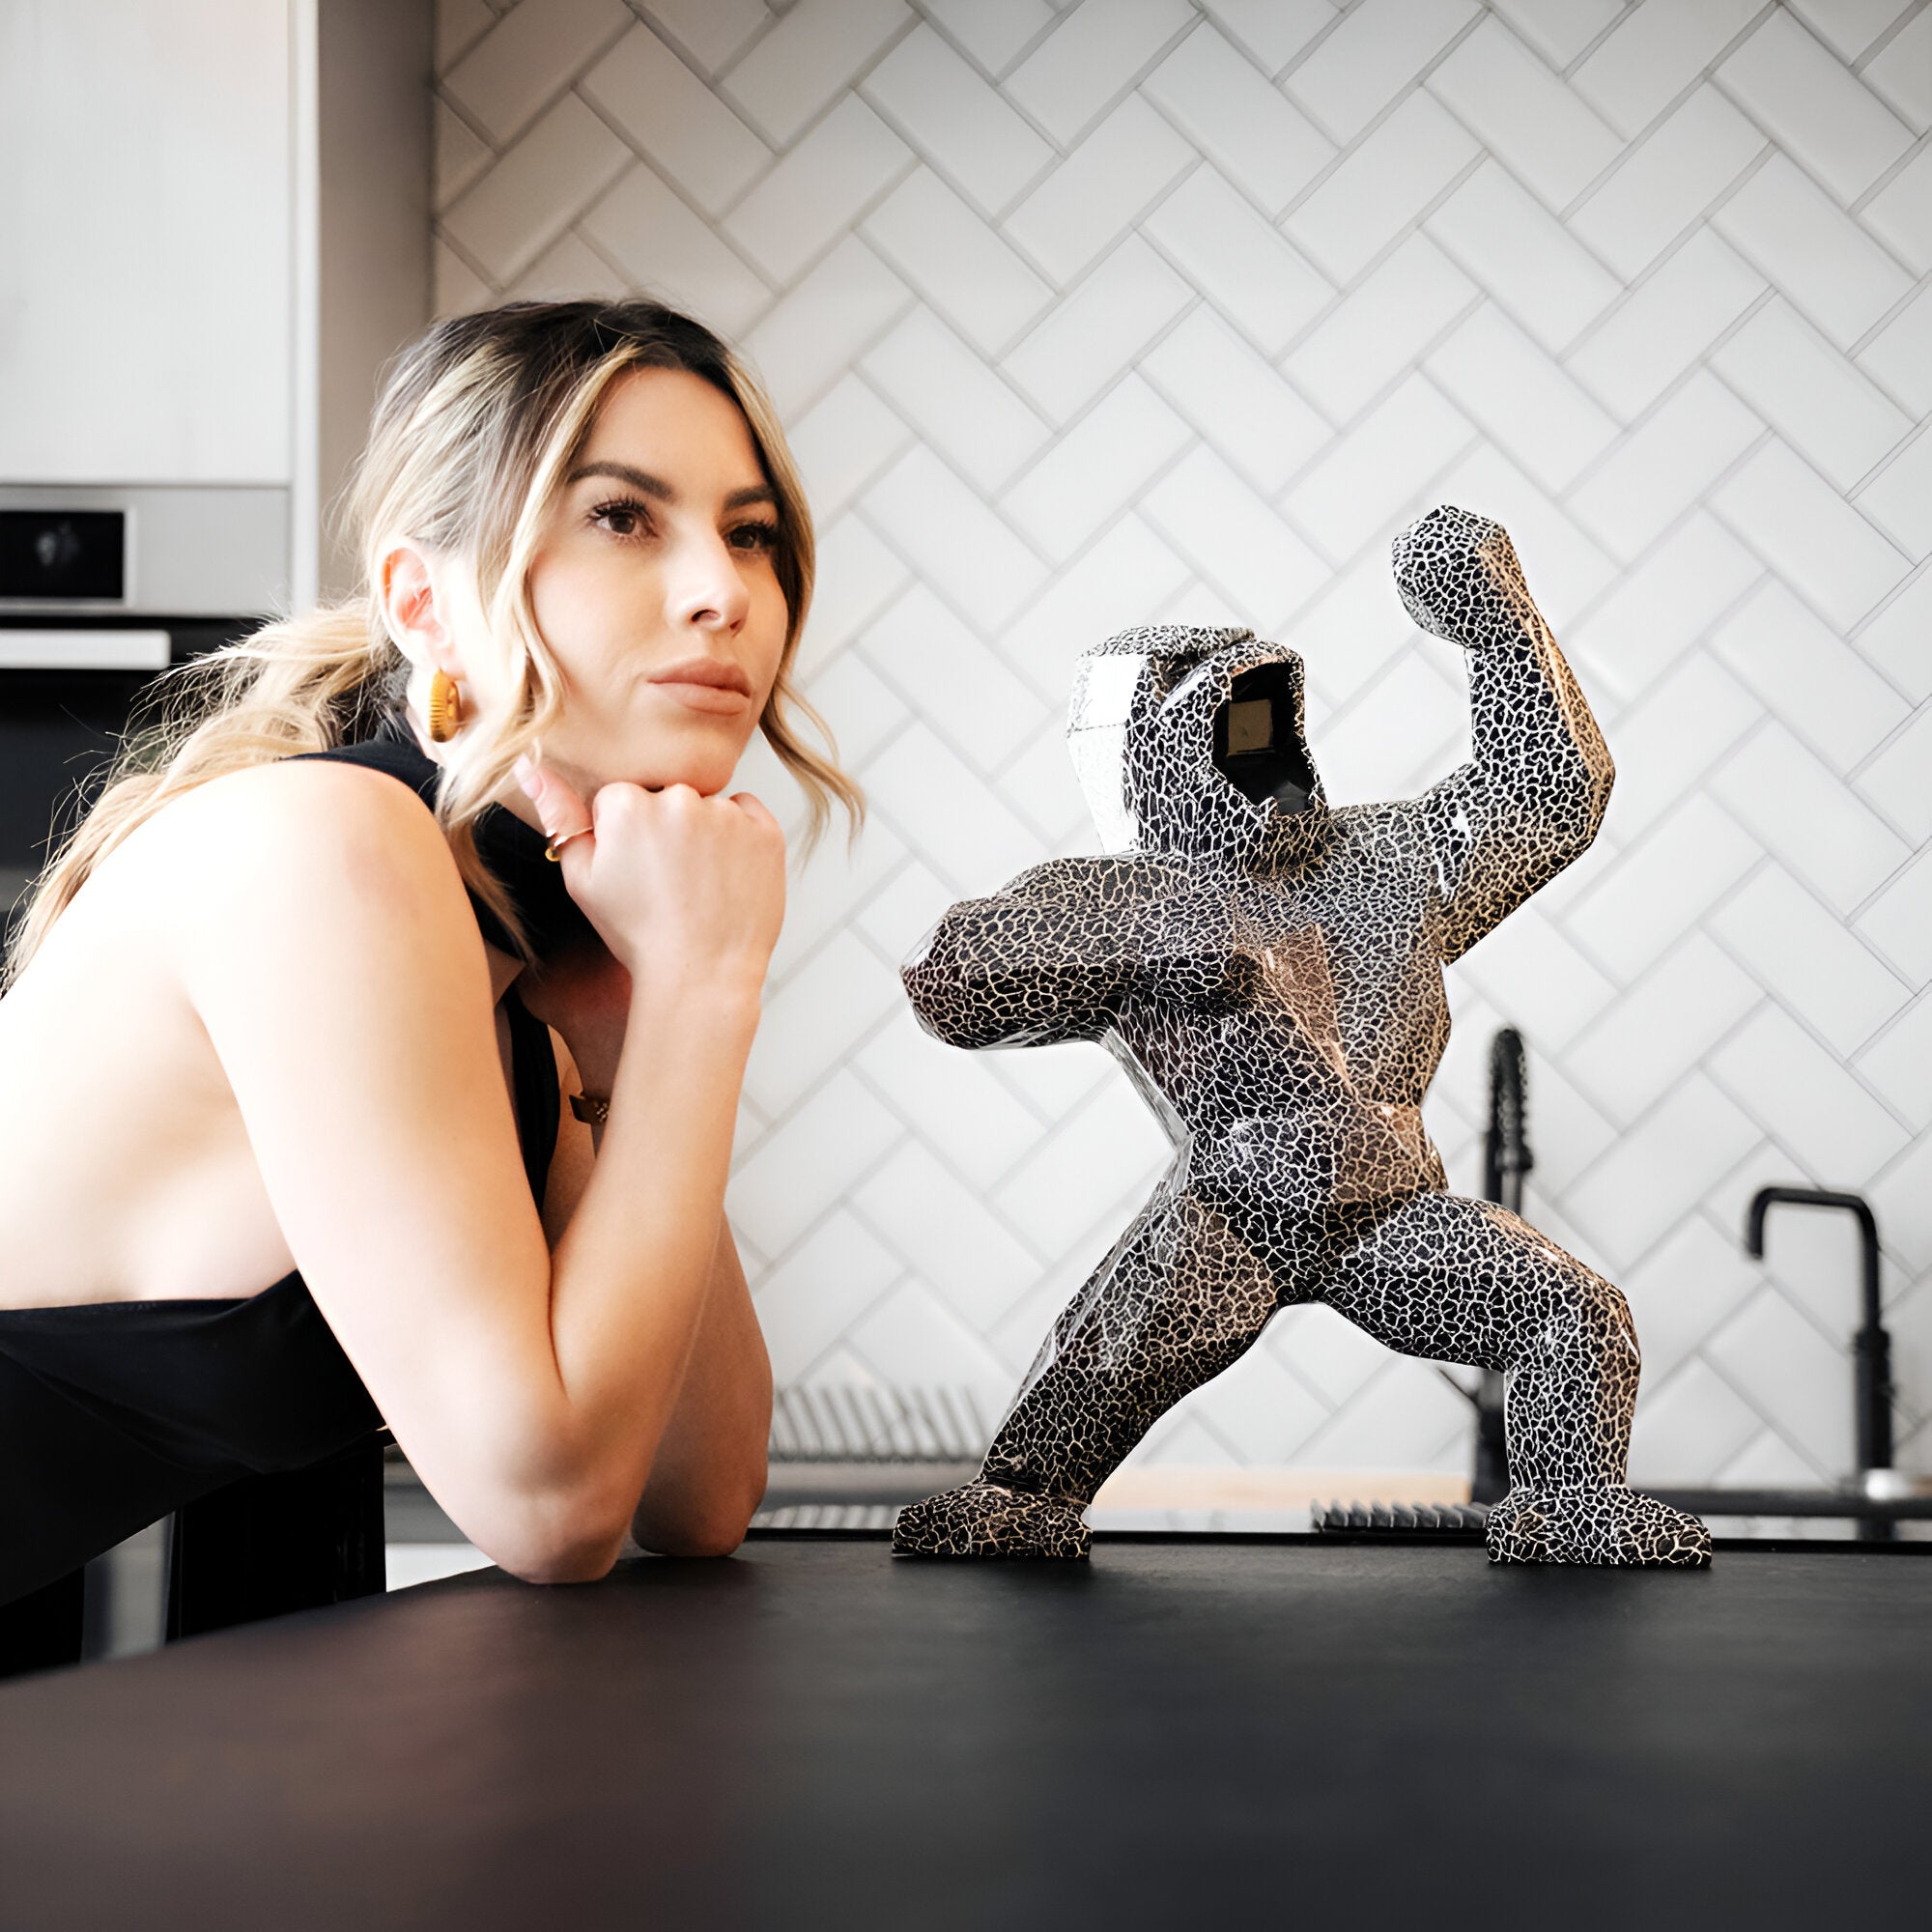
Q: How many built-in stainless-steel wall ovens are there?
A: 1